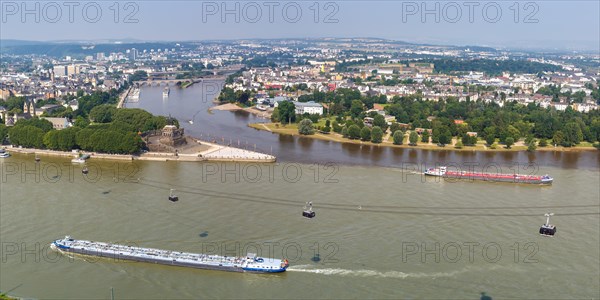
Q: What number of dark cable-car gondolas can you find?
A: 5